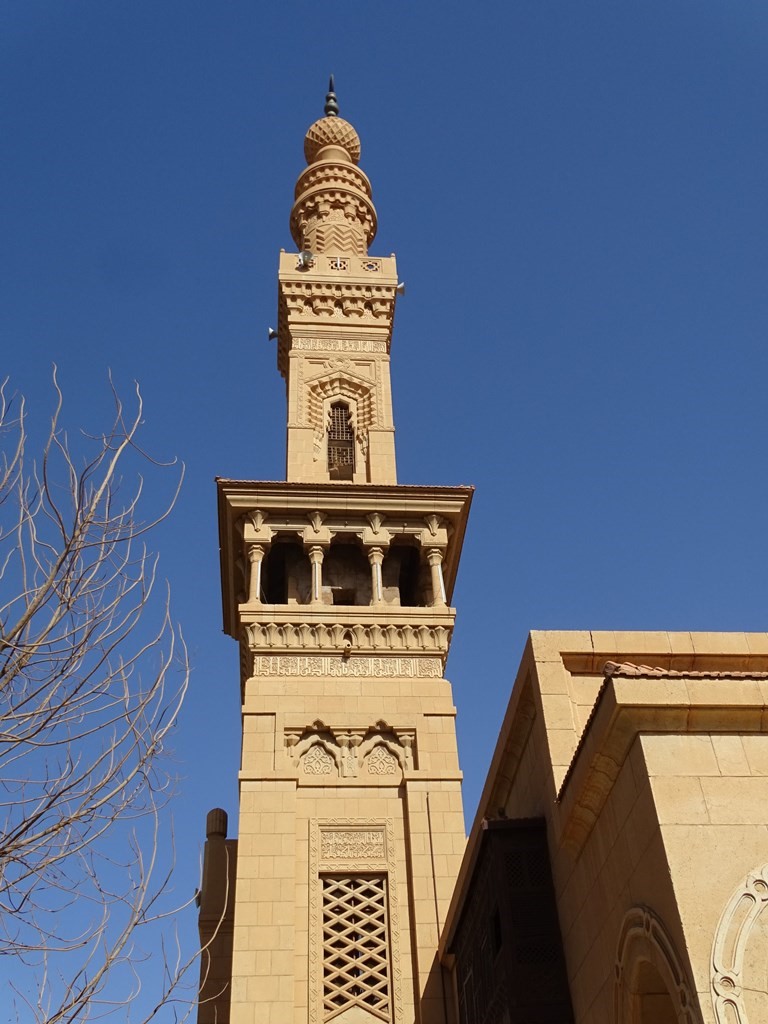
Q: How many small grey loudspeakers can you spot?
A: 3